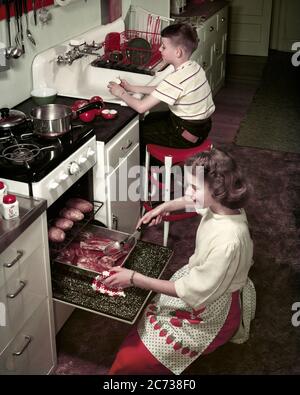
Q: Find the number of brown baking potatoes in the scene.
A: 4